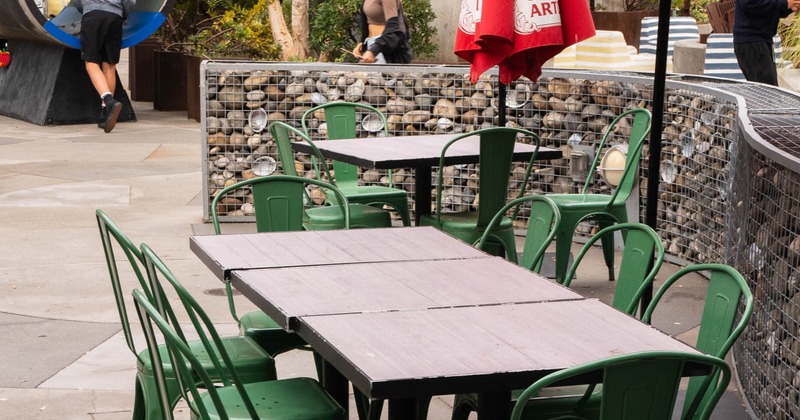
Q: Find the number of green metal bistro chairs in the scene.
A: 12